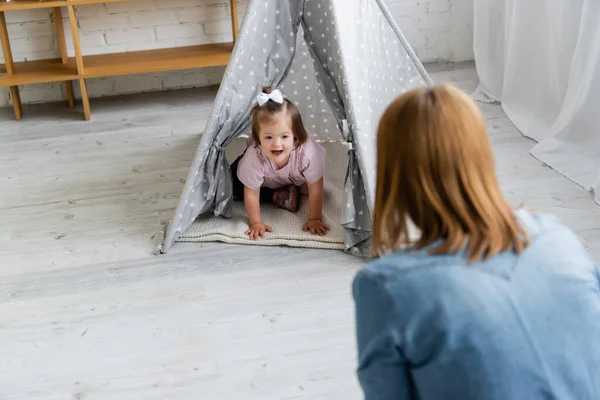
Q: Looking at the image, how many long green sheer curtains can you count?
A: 0